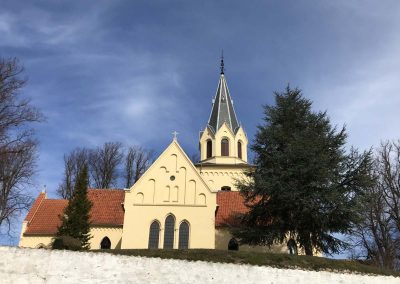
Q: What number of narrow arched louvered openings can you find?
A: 3